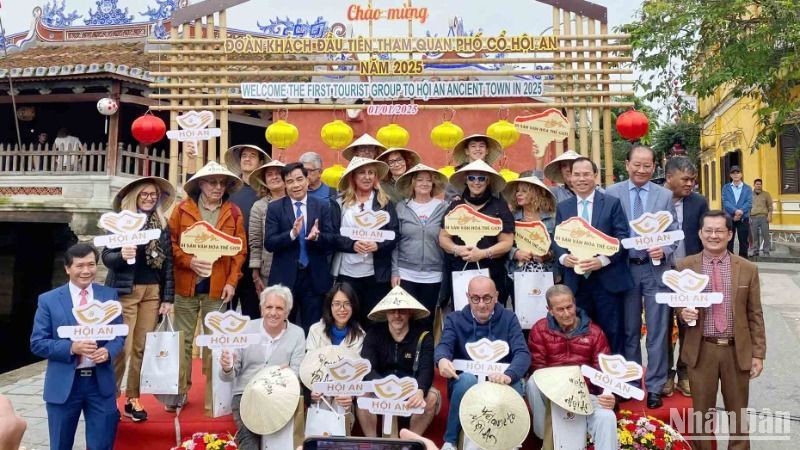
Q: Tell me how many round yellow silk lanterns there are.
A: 8